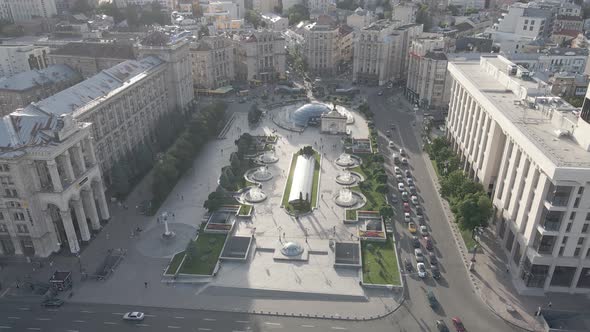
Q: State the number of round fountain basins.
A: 6